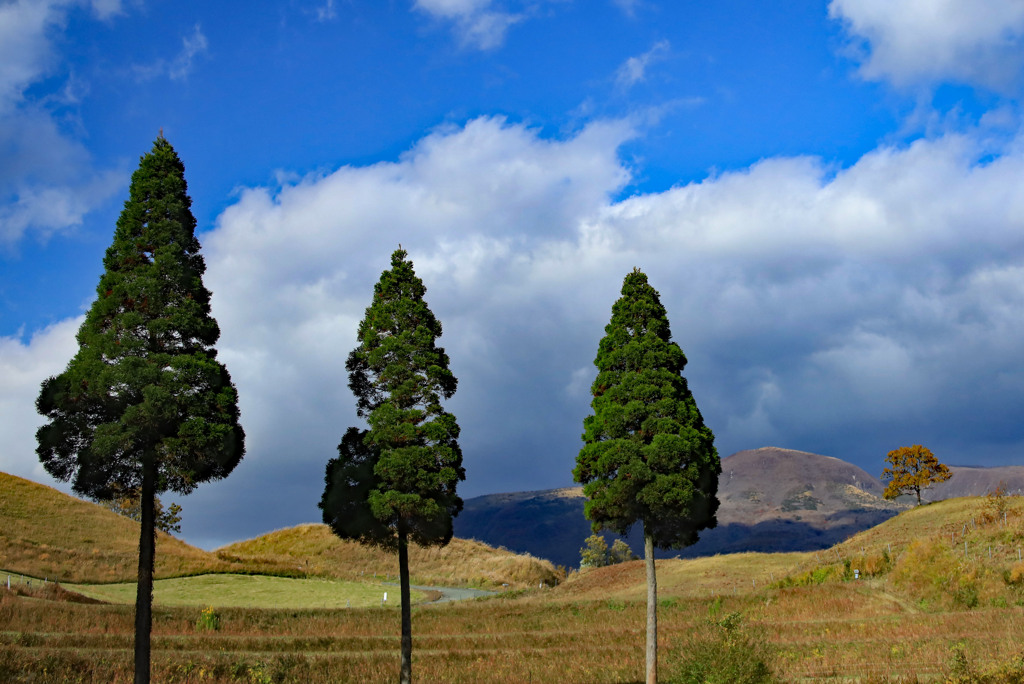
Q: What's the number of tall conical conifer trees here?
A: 3